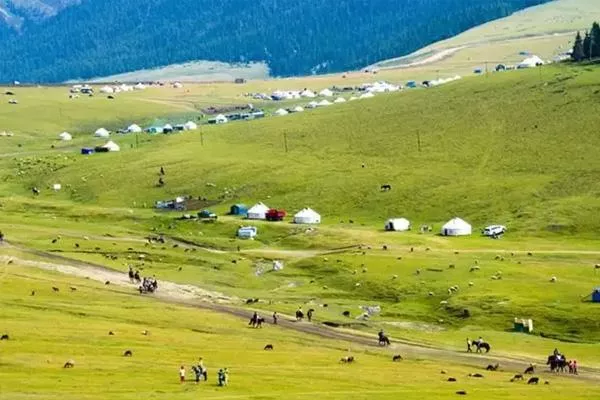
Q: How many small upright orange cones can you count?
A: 0